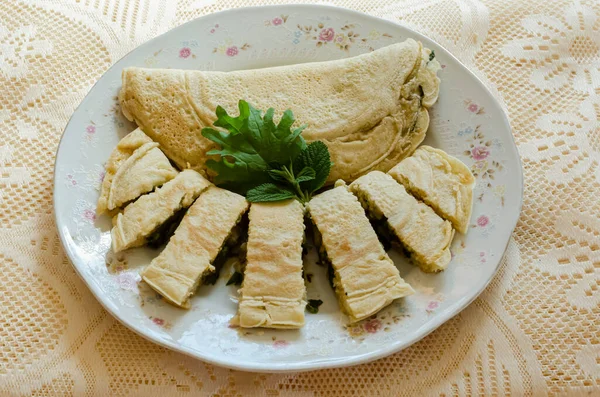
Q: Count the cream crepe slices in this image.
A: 7